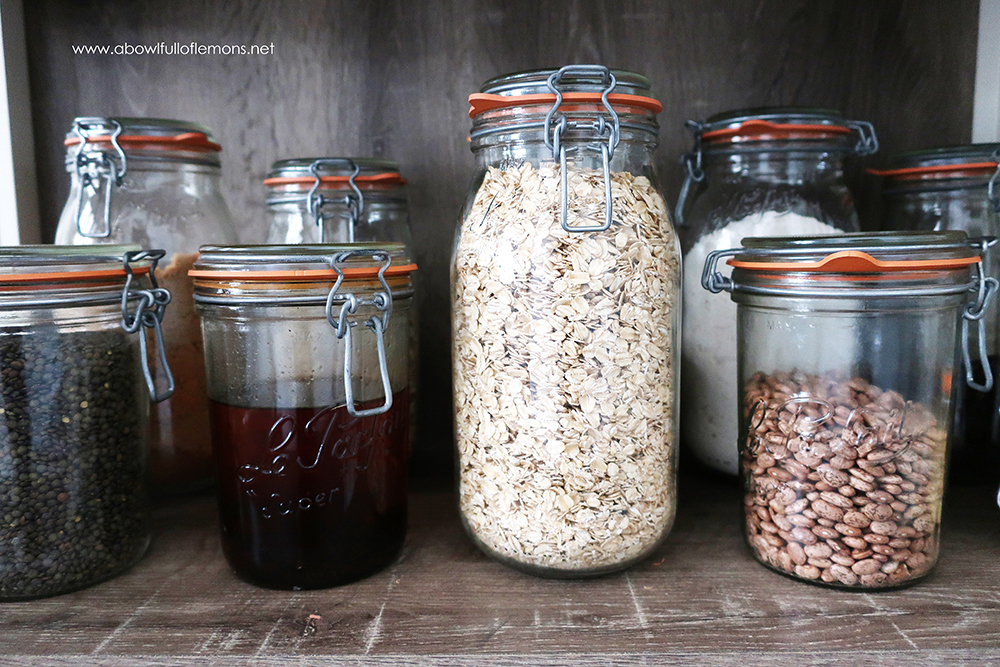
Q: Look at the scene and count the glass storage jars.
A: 8